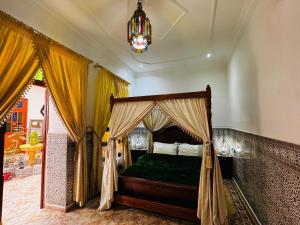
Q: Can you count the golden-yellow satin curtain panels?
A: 4